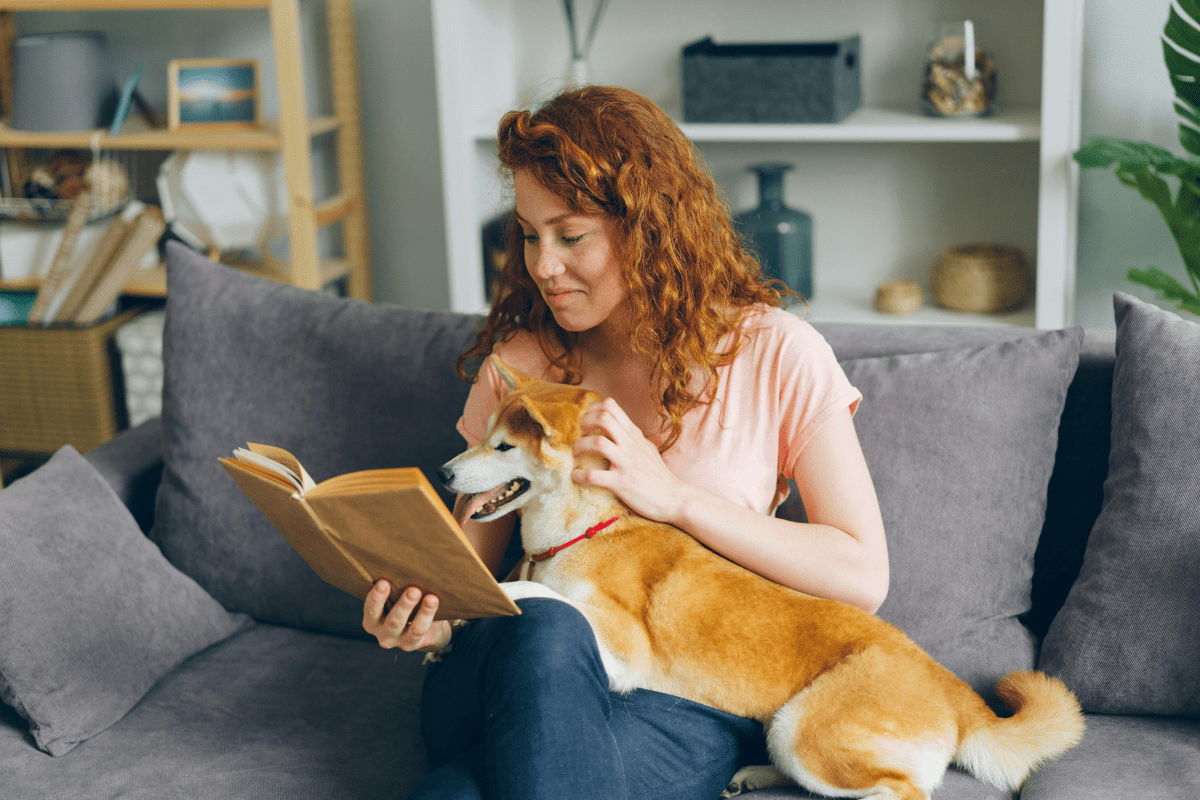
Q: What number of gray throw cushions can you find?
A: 4